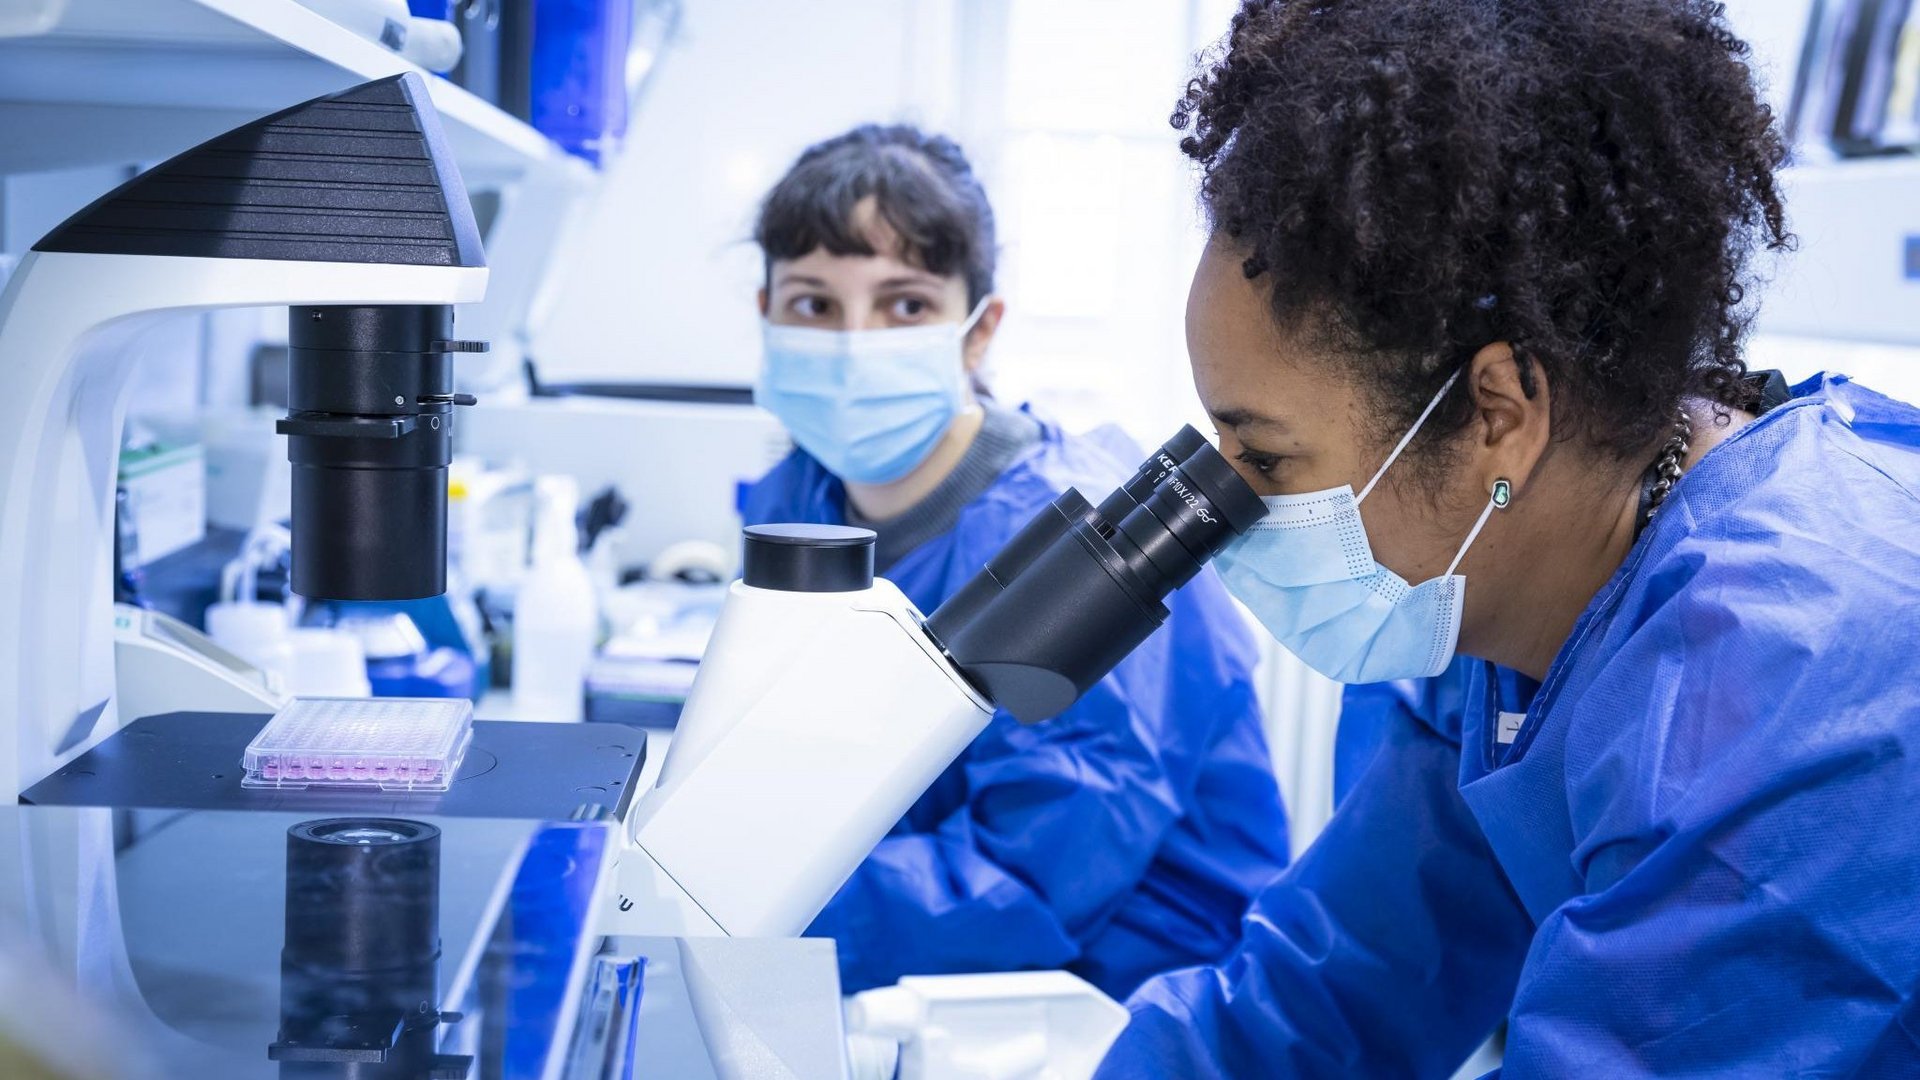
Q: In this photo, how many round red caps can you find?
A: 0